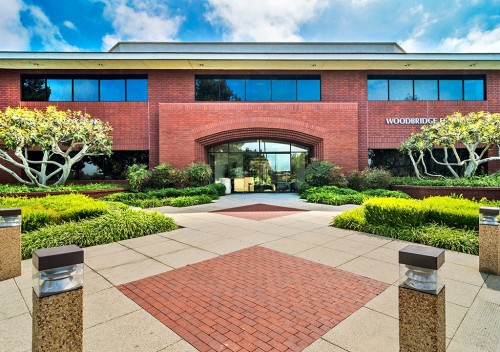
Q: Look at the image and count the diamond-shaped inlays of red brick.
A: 2